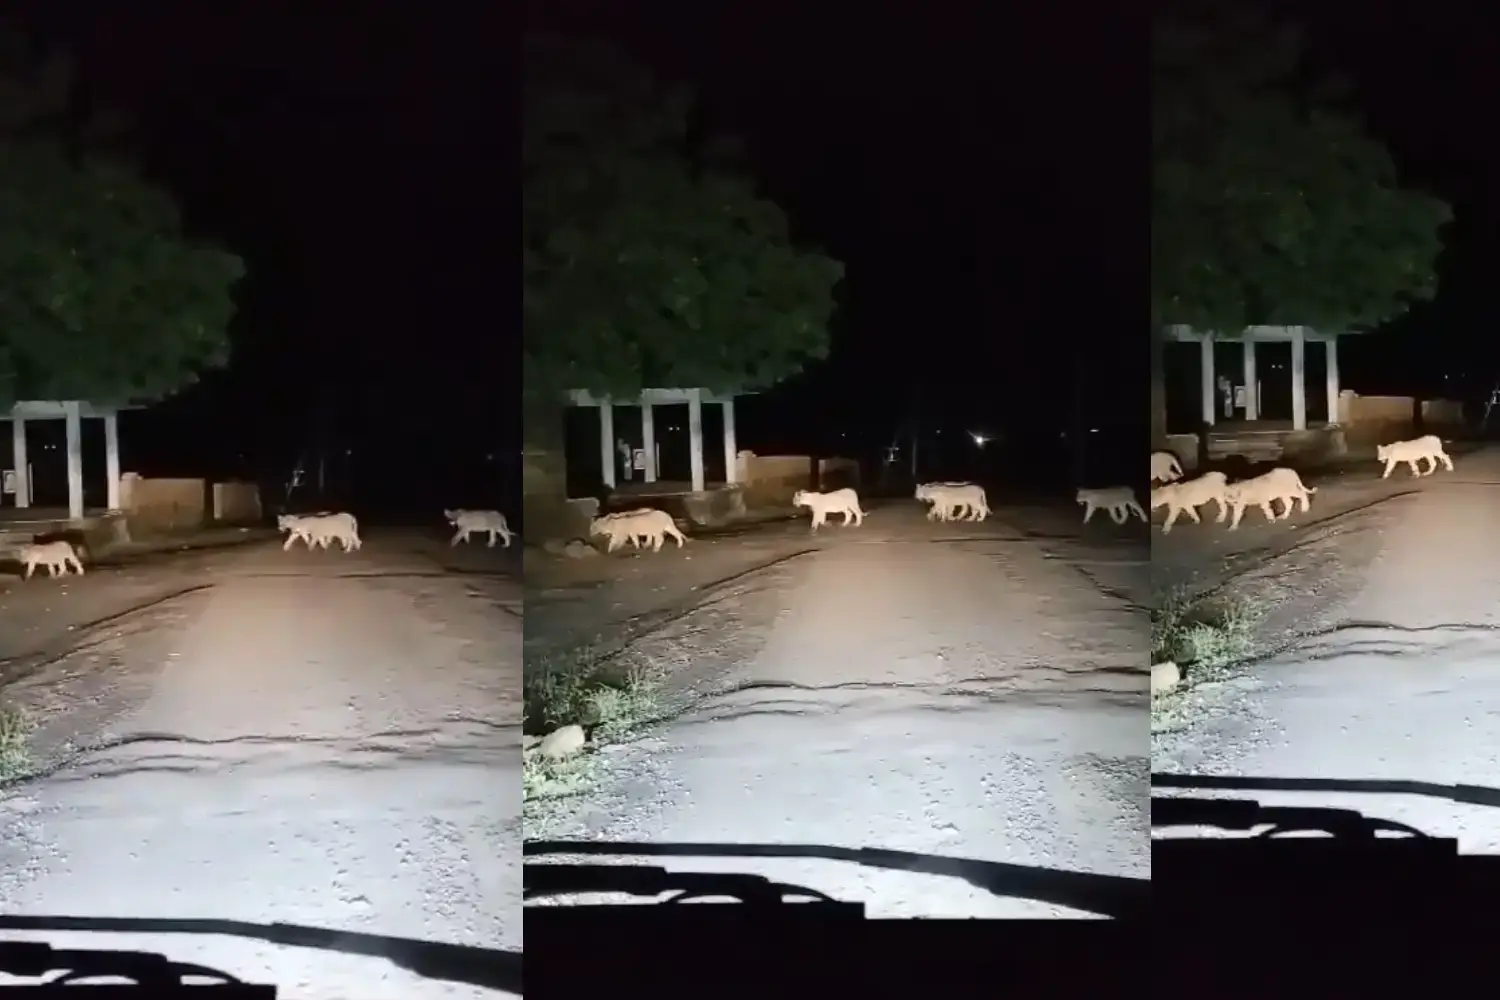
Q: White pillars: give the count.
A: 11